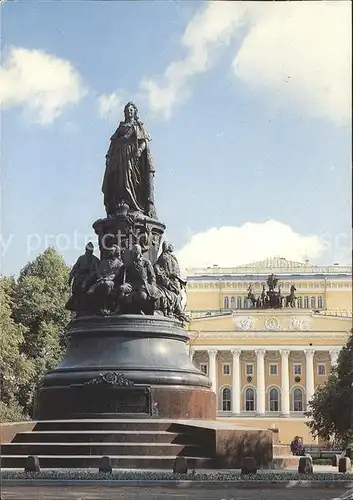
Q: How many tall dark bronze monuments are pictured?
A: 1